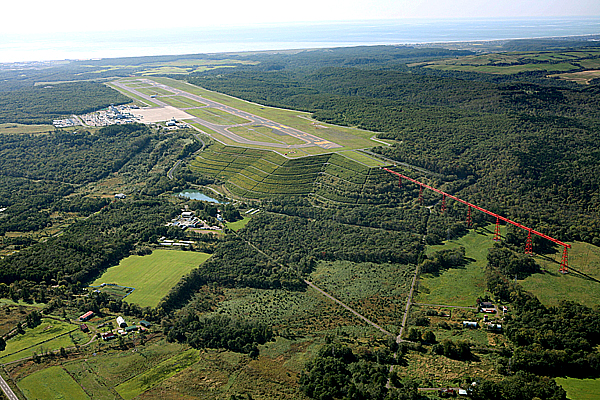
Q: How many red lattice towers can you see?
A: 7